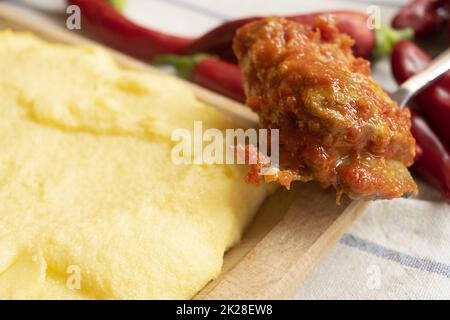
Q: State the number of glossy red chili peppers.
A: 6